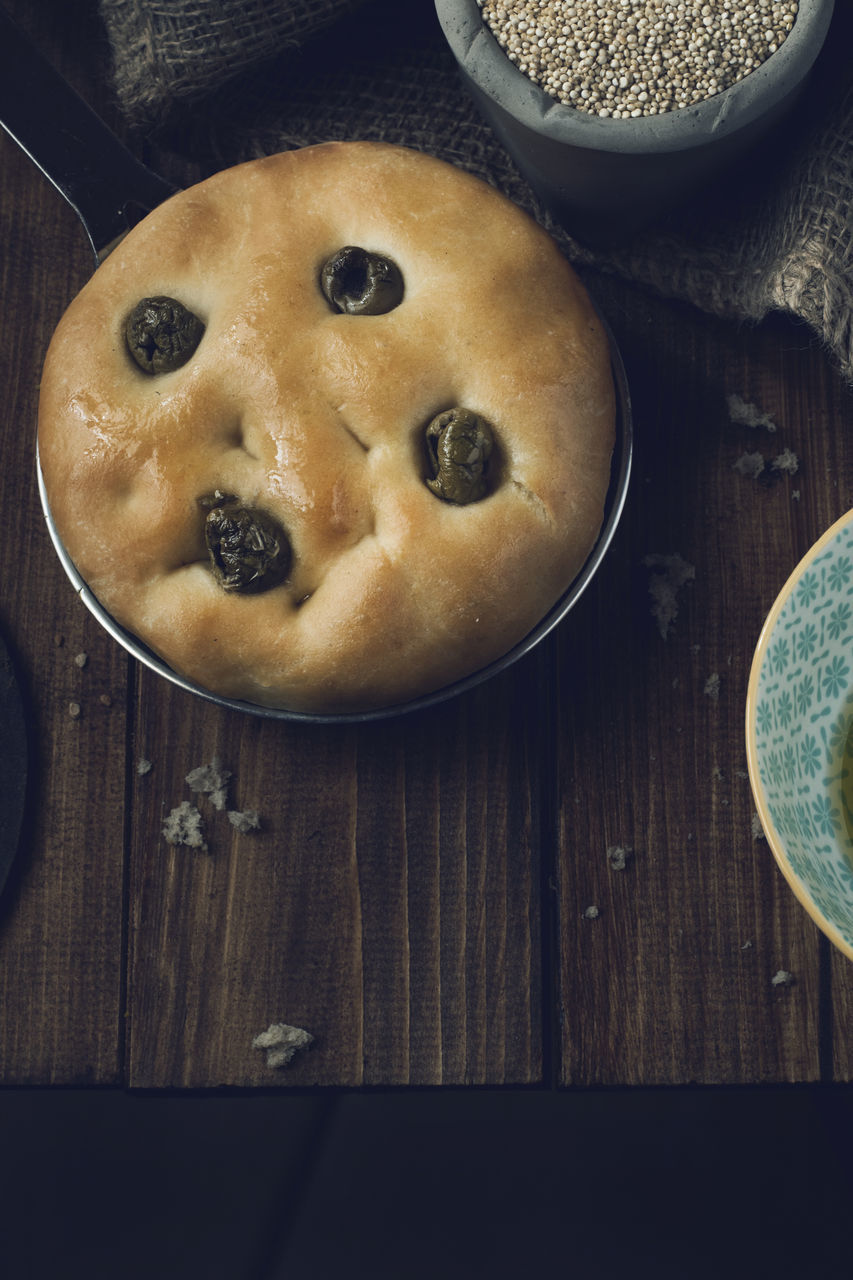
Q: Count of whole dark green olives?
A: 4